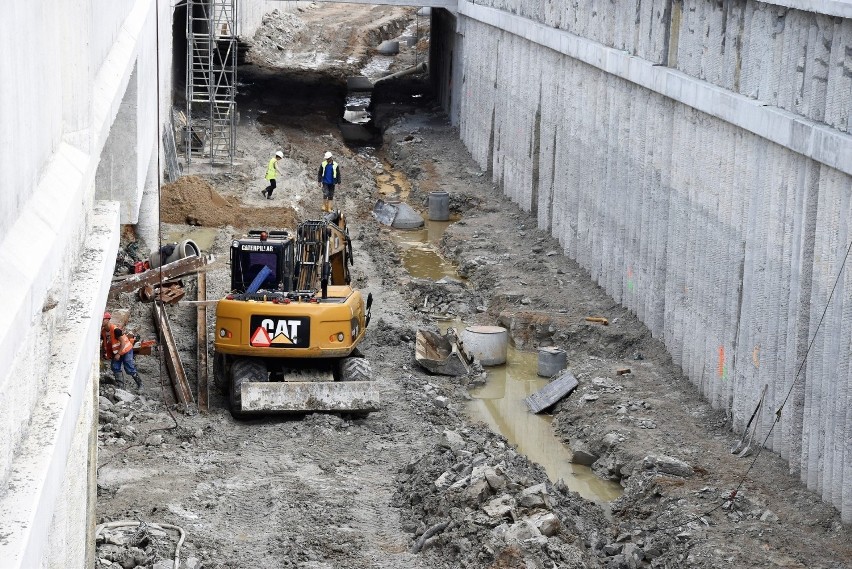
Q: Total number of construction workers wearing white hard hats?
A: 2